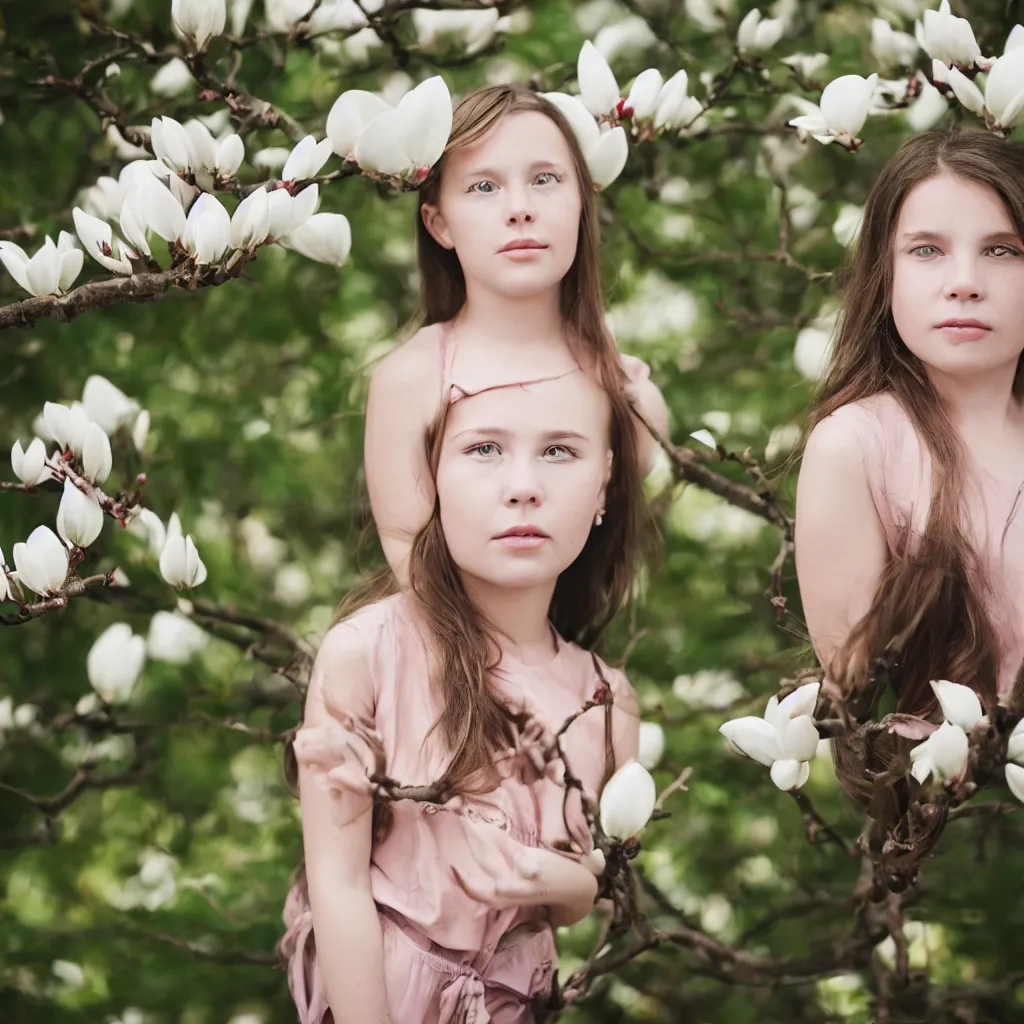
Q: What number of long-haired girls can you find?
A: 3